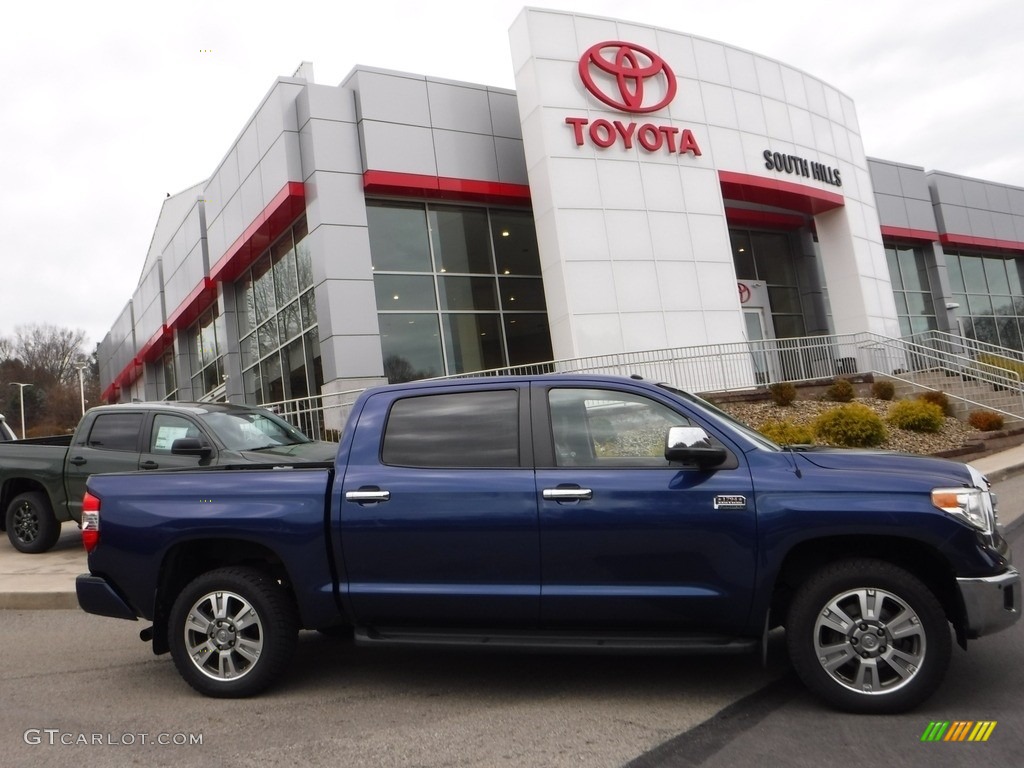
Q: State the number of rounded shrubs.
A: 8